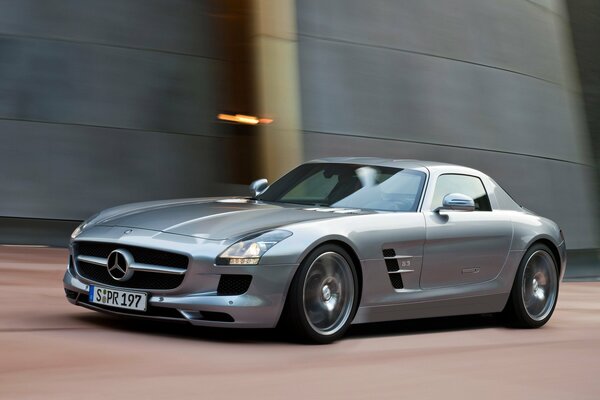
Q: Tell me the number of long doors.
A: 1